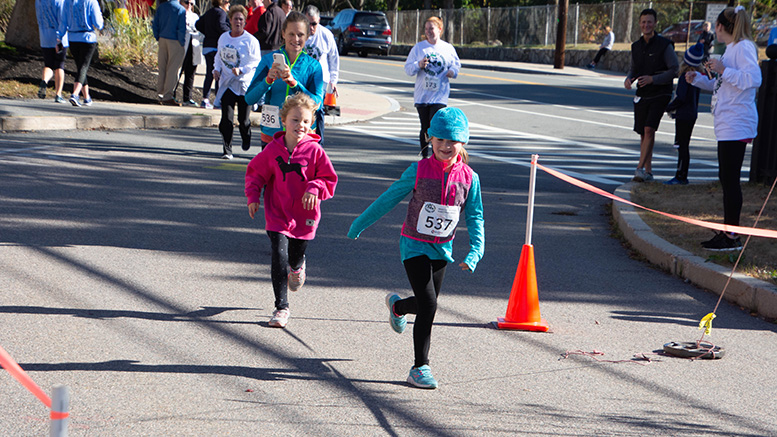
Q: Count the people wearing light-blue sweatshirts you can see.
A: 2